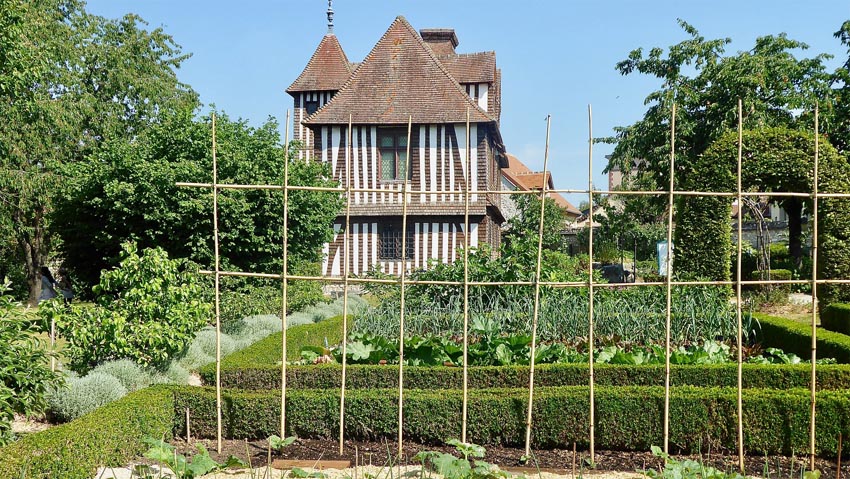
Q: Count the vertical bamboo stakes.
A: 10